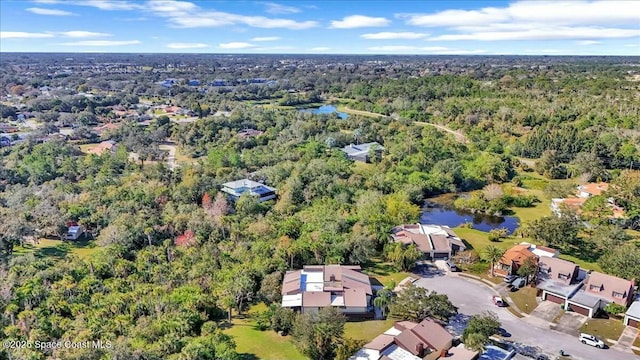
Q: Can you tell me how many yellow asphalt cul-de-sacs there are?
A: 0